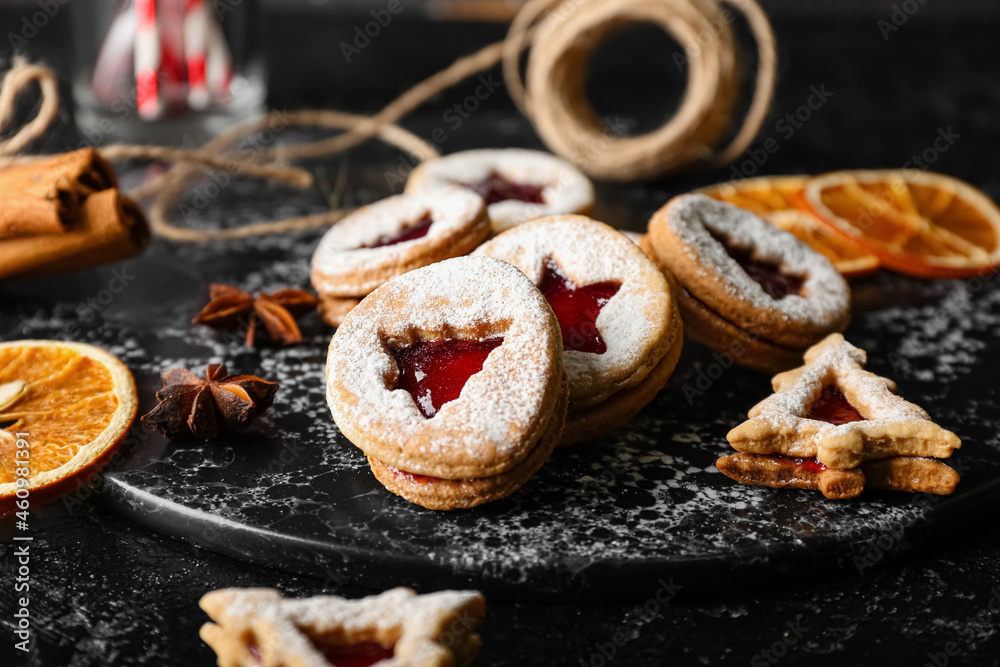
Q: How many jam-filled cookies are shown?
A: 7